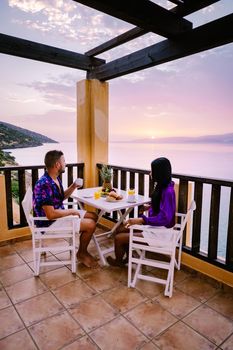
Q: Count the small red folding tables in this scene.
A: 0